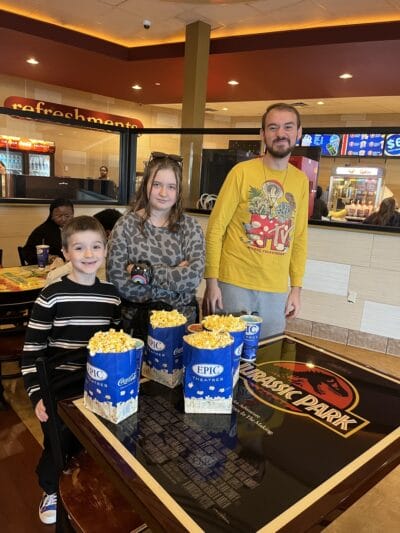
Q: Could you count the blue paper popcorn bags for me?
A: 4